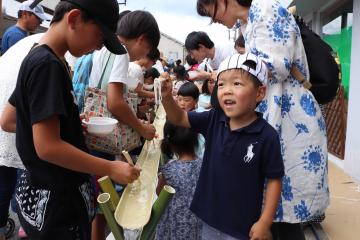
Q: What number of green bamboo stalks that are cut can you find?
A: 3